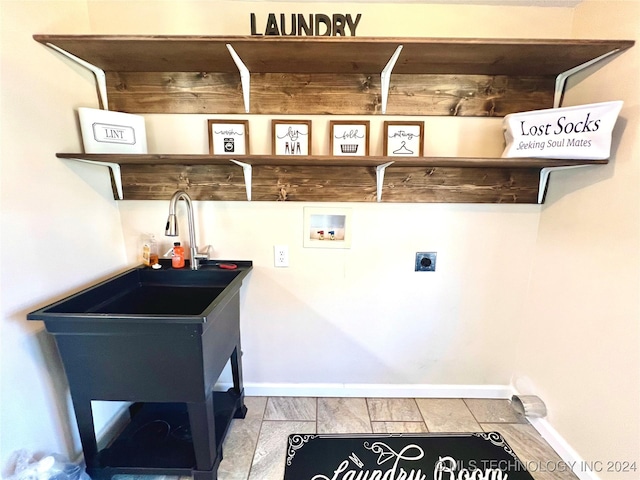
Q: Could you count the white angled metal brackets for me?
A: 8